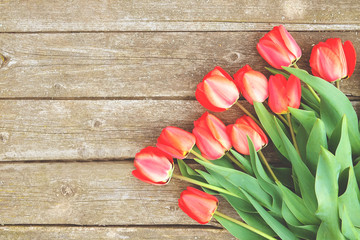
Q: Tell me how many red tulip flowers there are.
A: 10